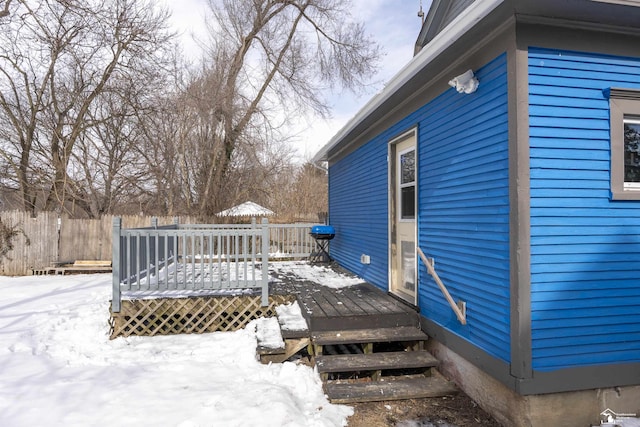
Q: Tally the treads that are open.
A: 2